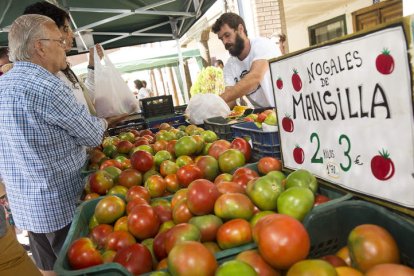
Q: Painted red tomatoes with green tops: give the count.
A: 6